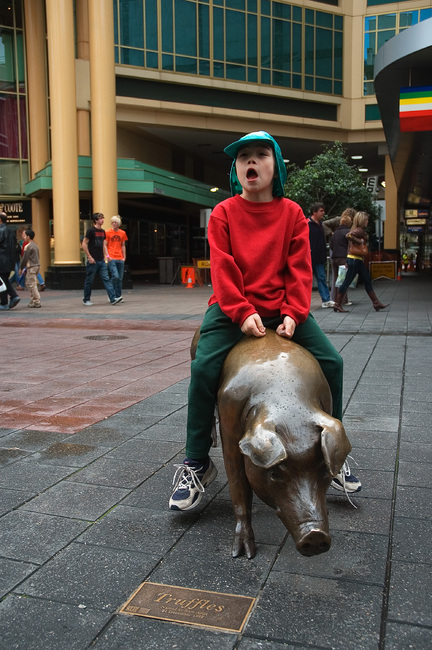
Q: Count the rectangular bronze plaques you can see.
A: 1